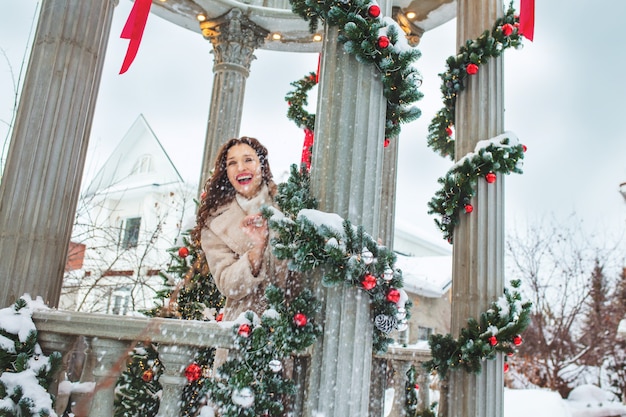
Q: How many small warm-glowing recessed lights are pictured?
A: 5